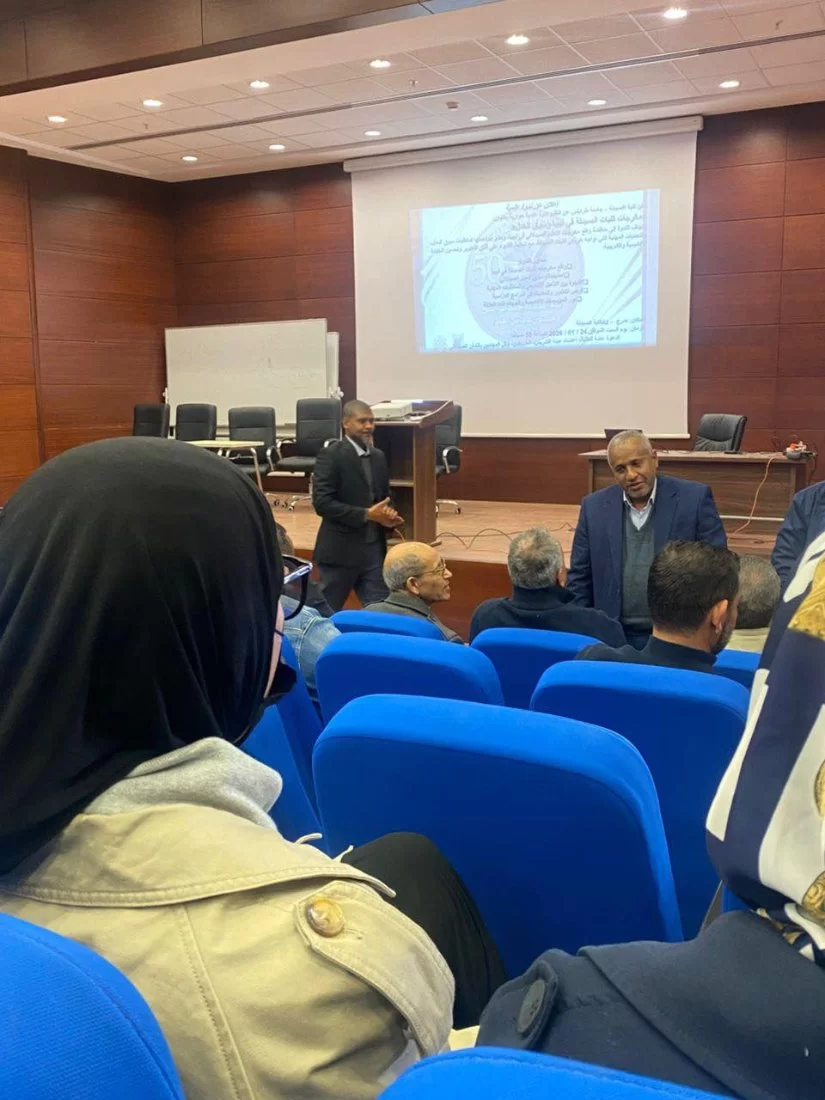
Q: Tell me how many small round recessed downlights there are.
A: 12